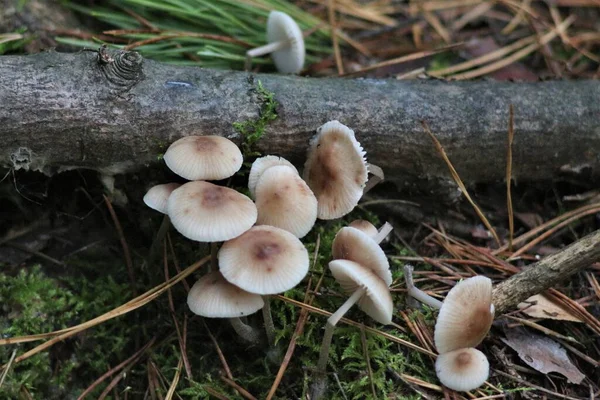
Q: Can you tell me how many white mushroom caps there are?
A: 14